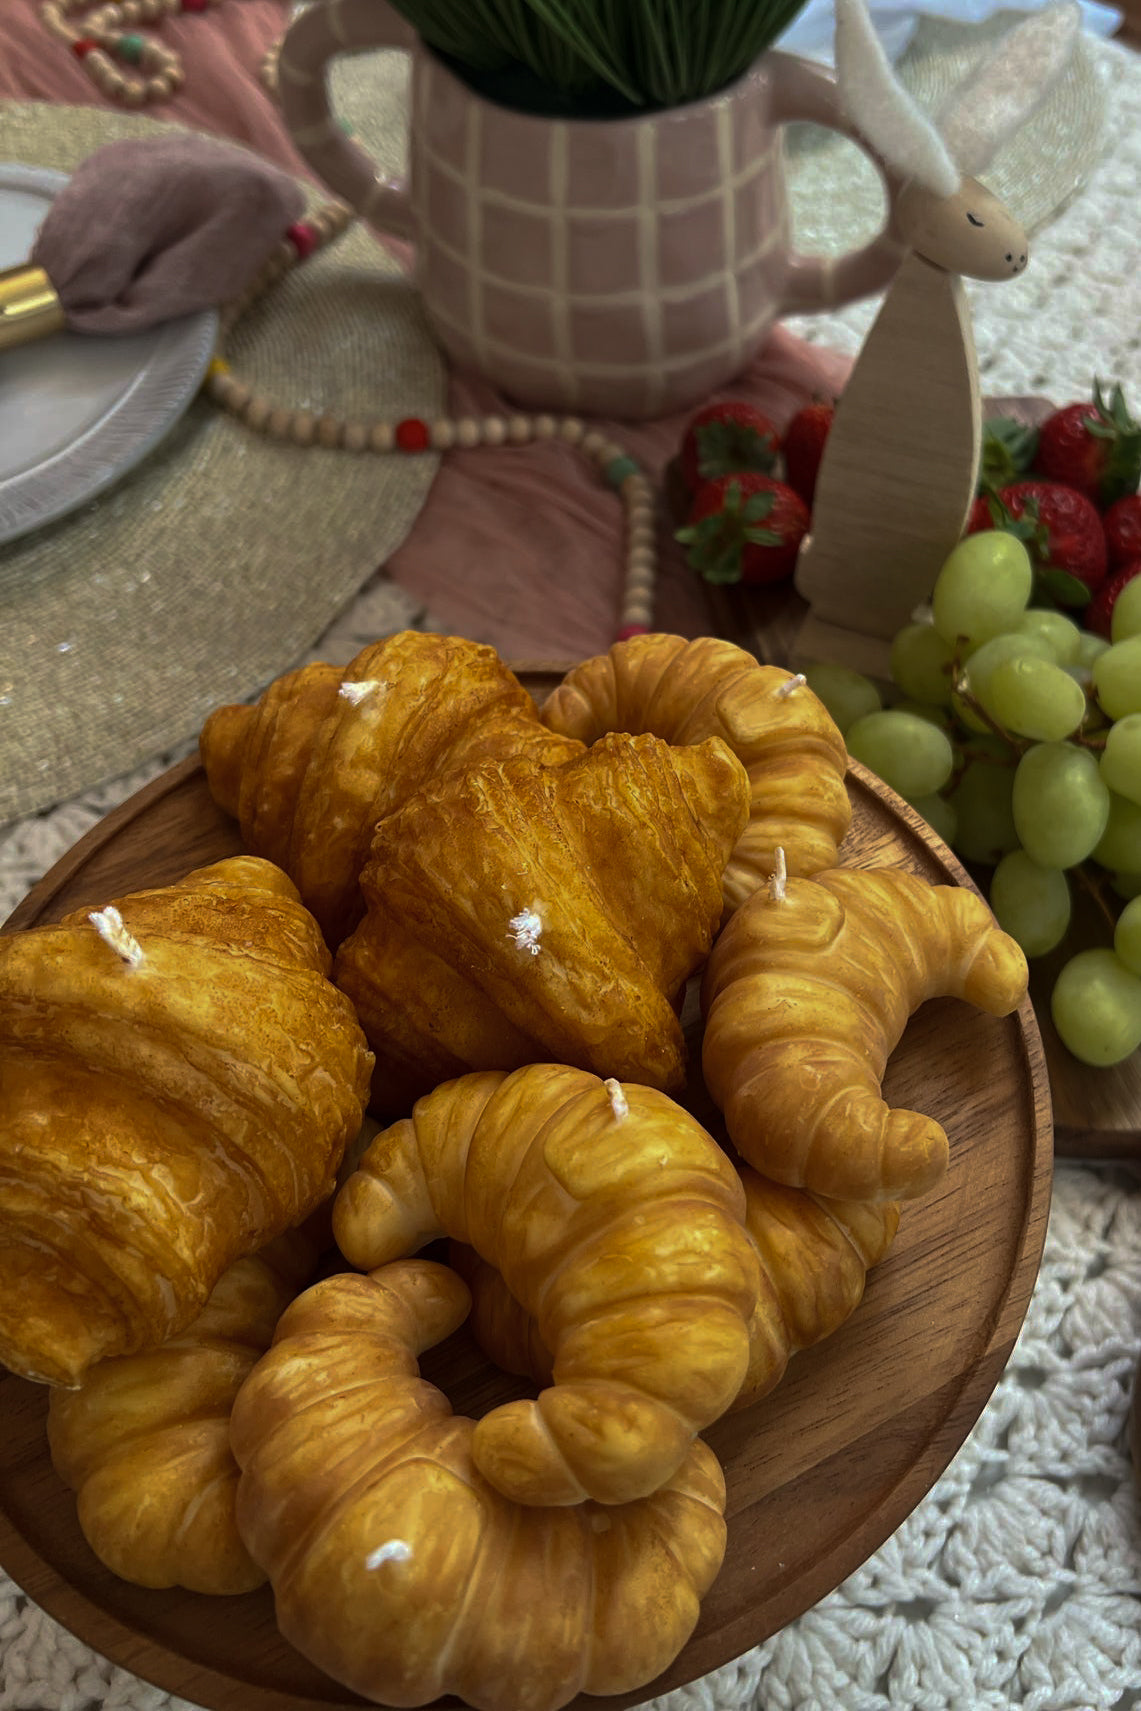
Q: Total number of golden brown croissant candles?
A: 9